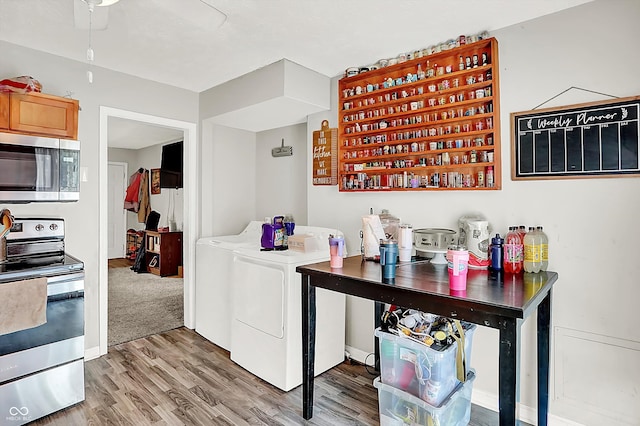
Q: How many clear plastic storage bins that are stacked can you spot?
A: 2